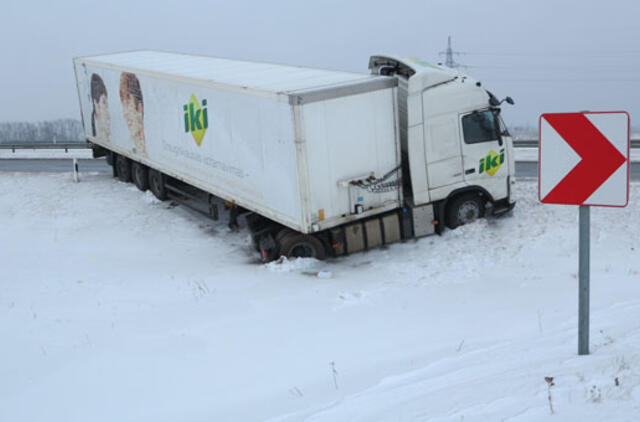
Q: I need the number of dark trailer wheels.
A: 3